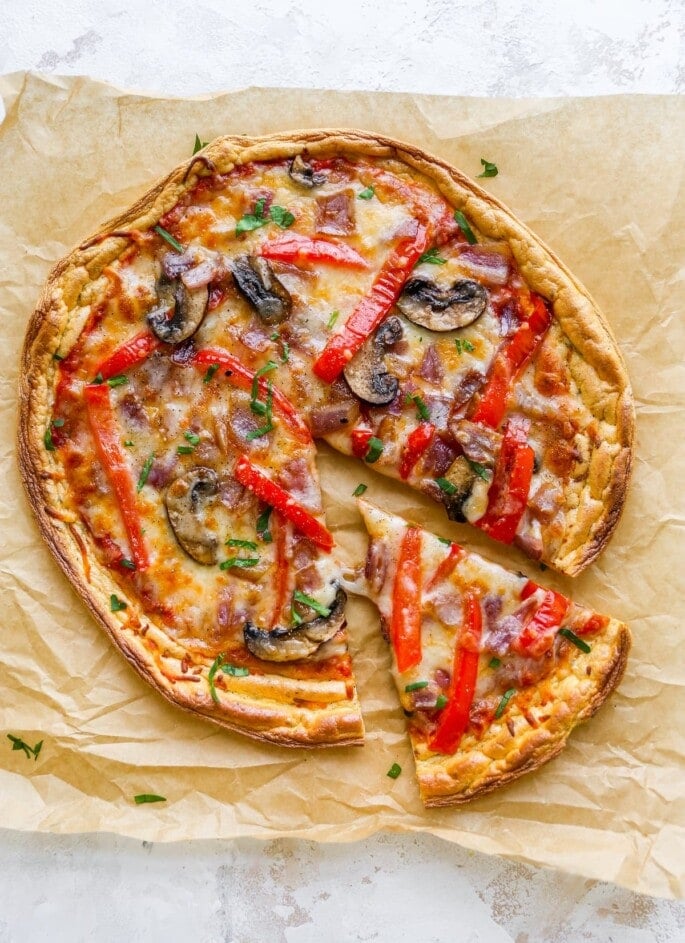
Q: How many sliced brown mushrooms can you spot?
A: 8